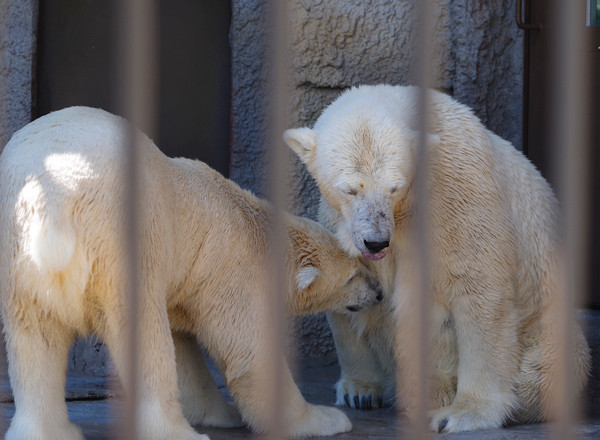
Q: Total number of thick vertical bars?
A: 4